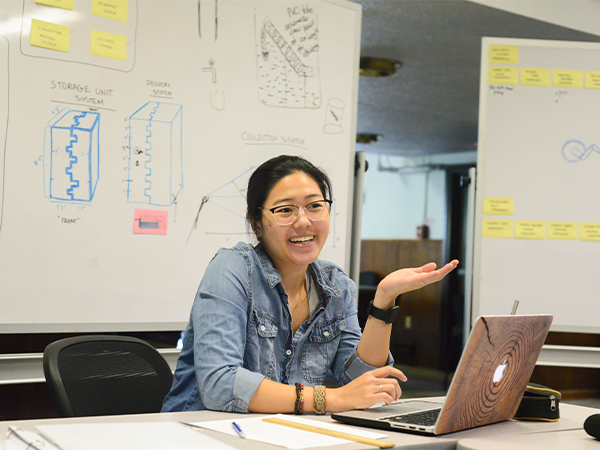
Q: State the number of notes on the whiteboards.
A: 15